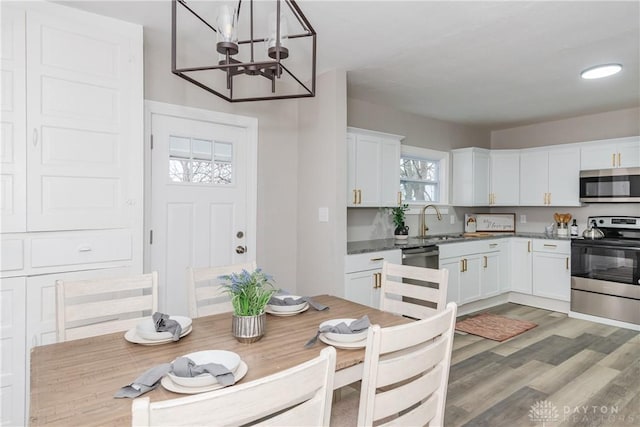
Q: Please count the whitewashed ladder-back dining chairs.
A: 5